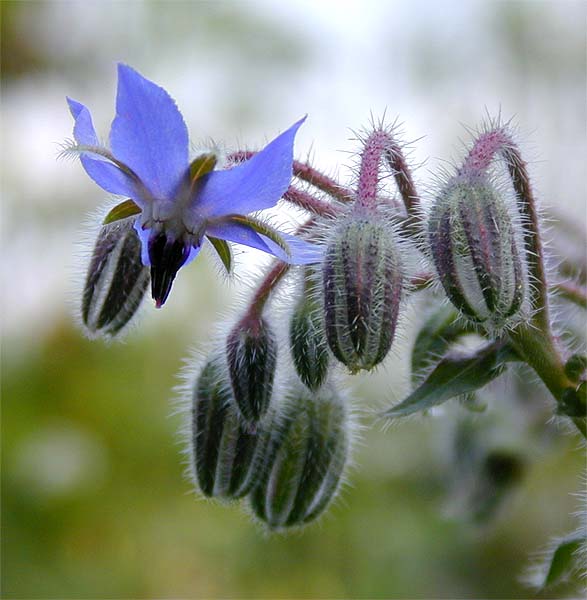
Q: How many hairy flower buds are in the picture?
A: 7